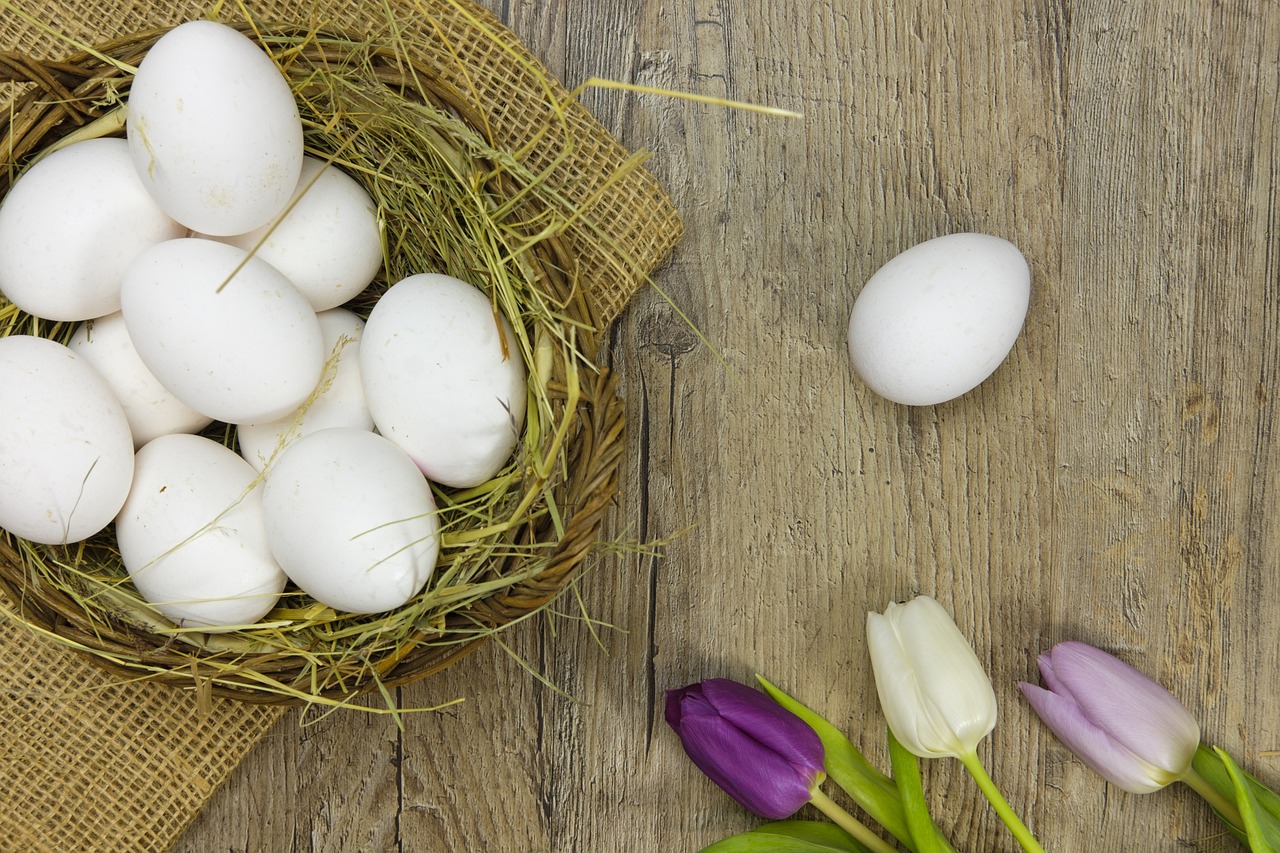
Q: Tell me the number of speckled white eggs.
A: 11